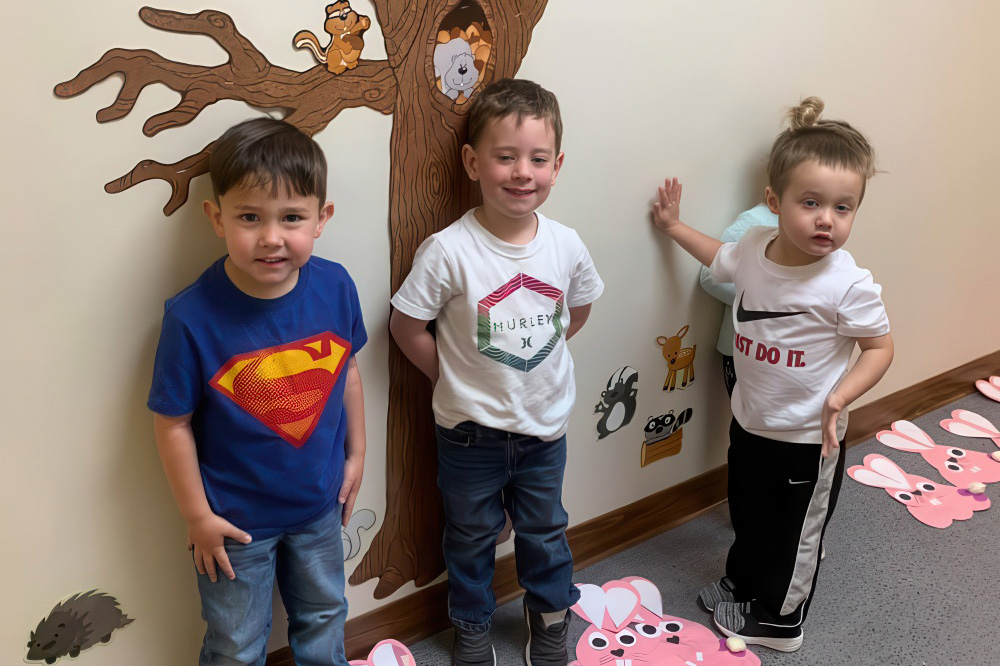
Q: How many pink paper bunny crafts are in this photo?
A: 7